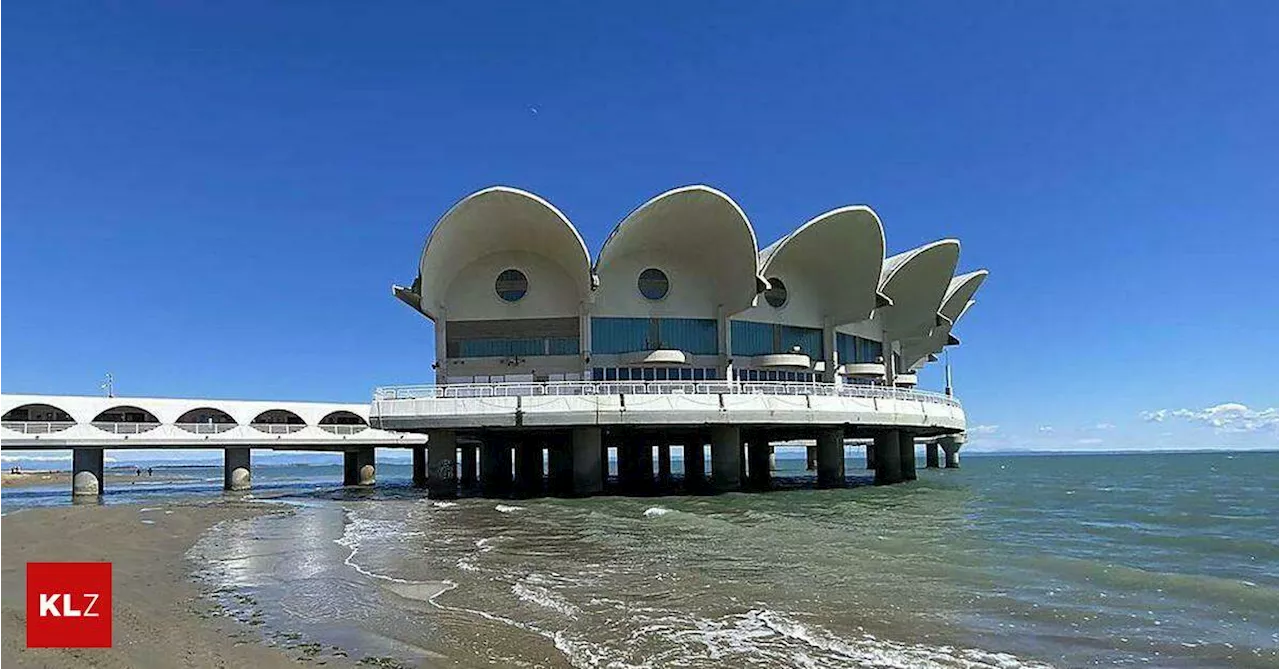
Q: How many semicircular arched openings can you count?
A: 5